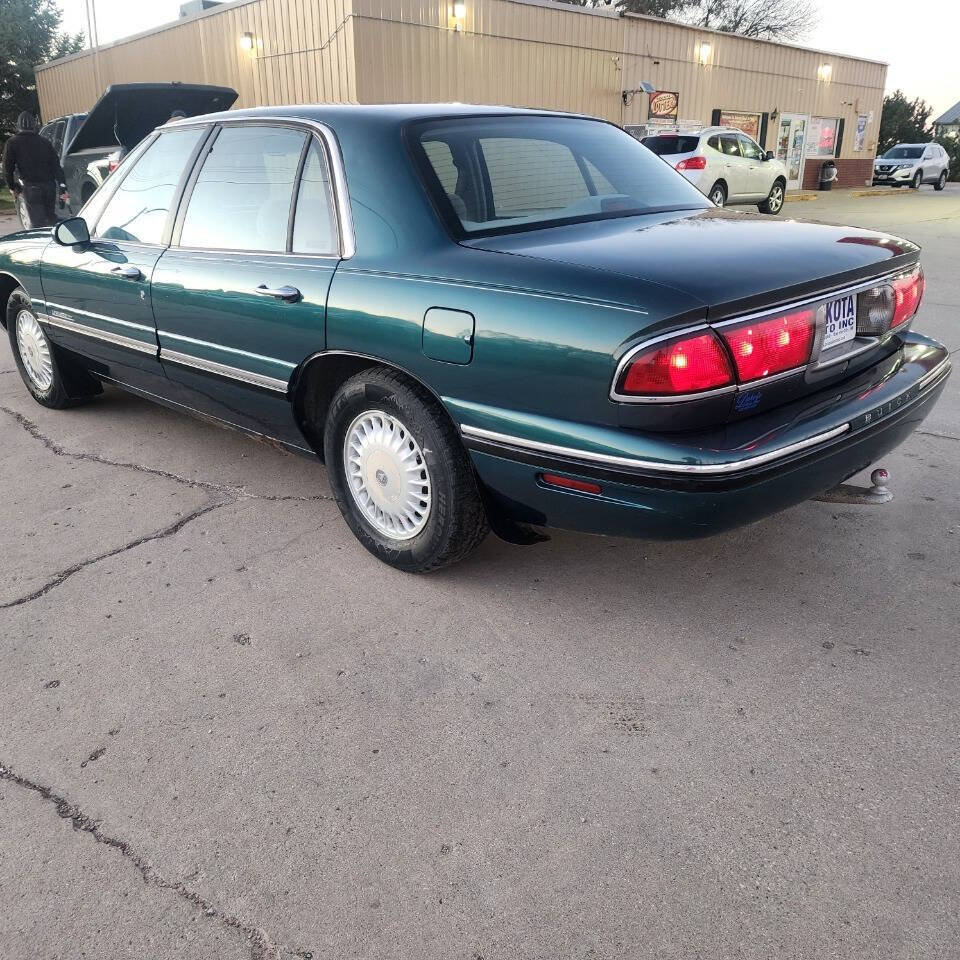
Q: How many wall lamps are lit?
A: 4